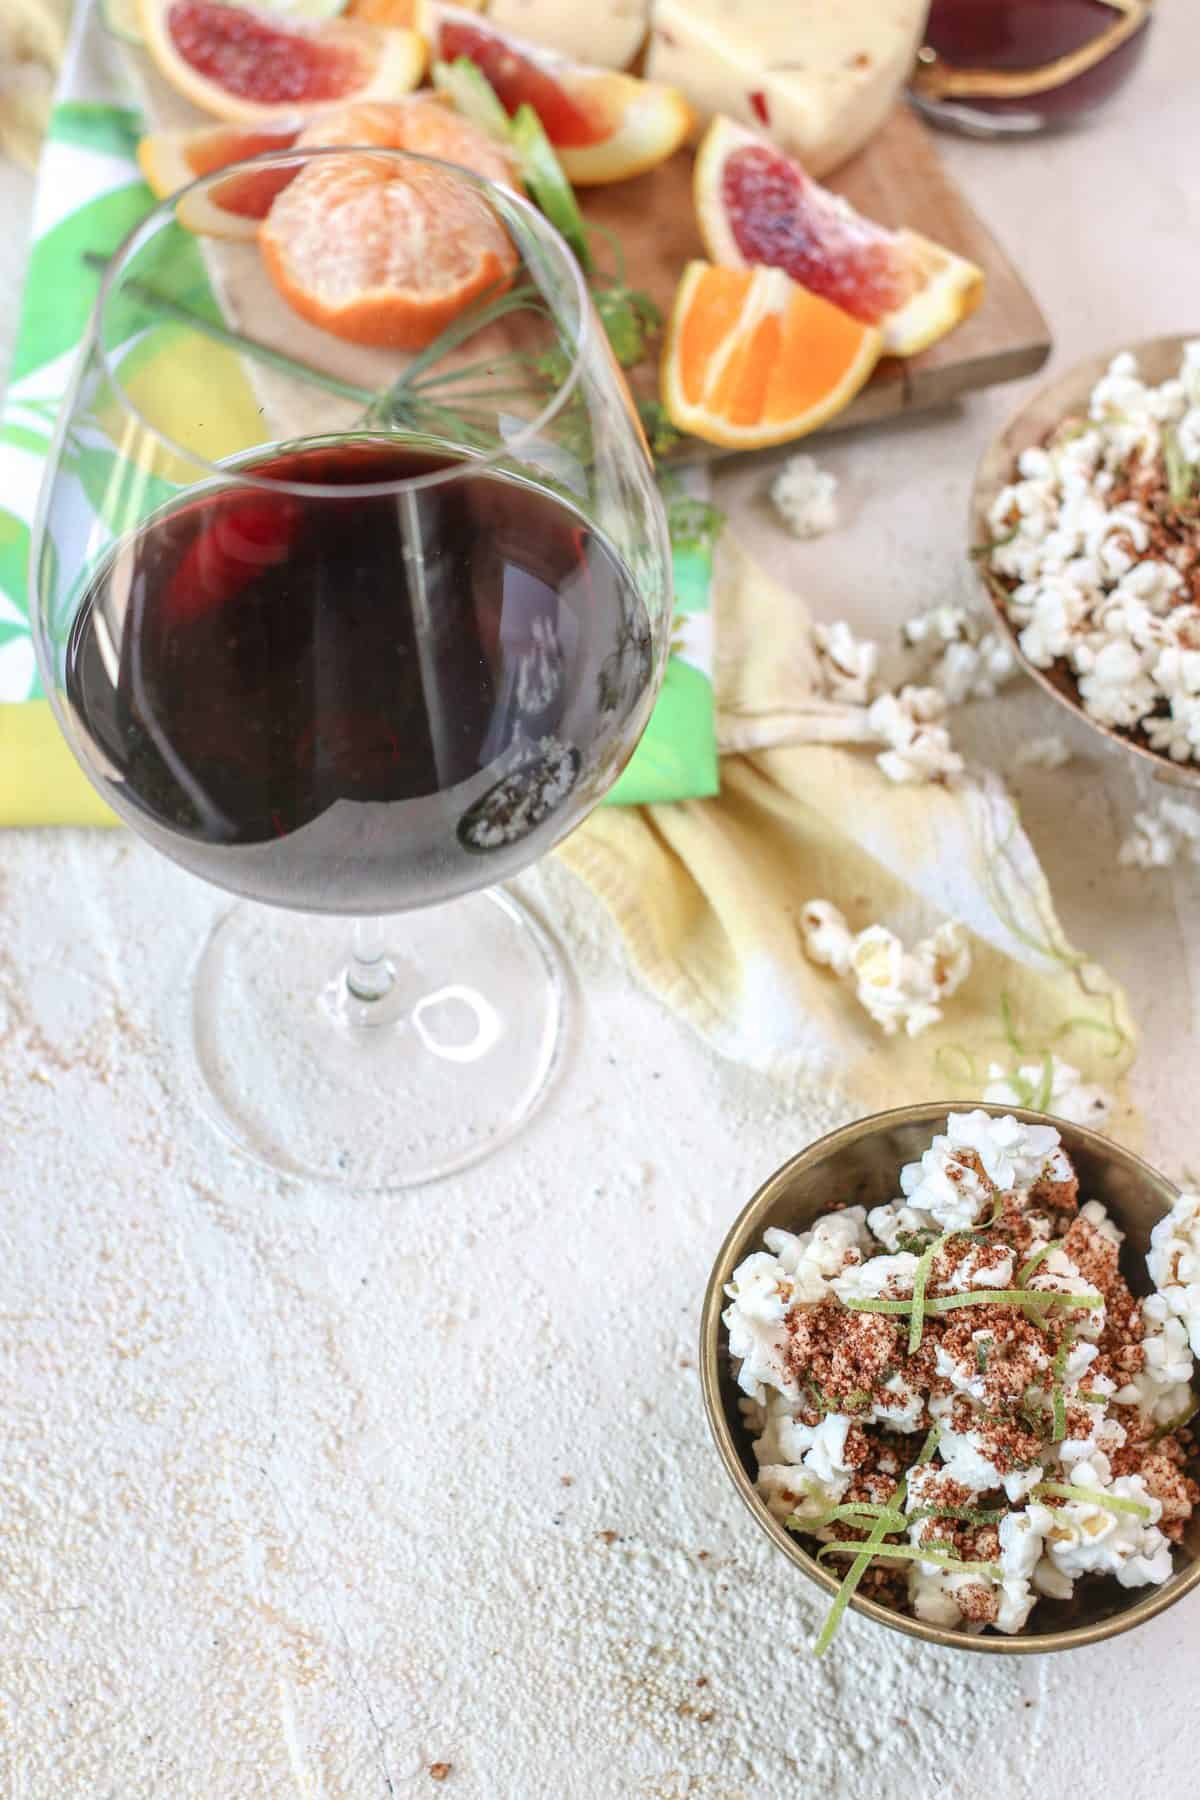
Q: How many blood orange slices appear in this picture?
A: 4